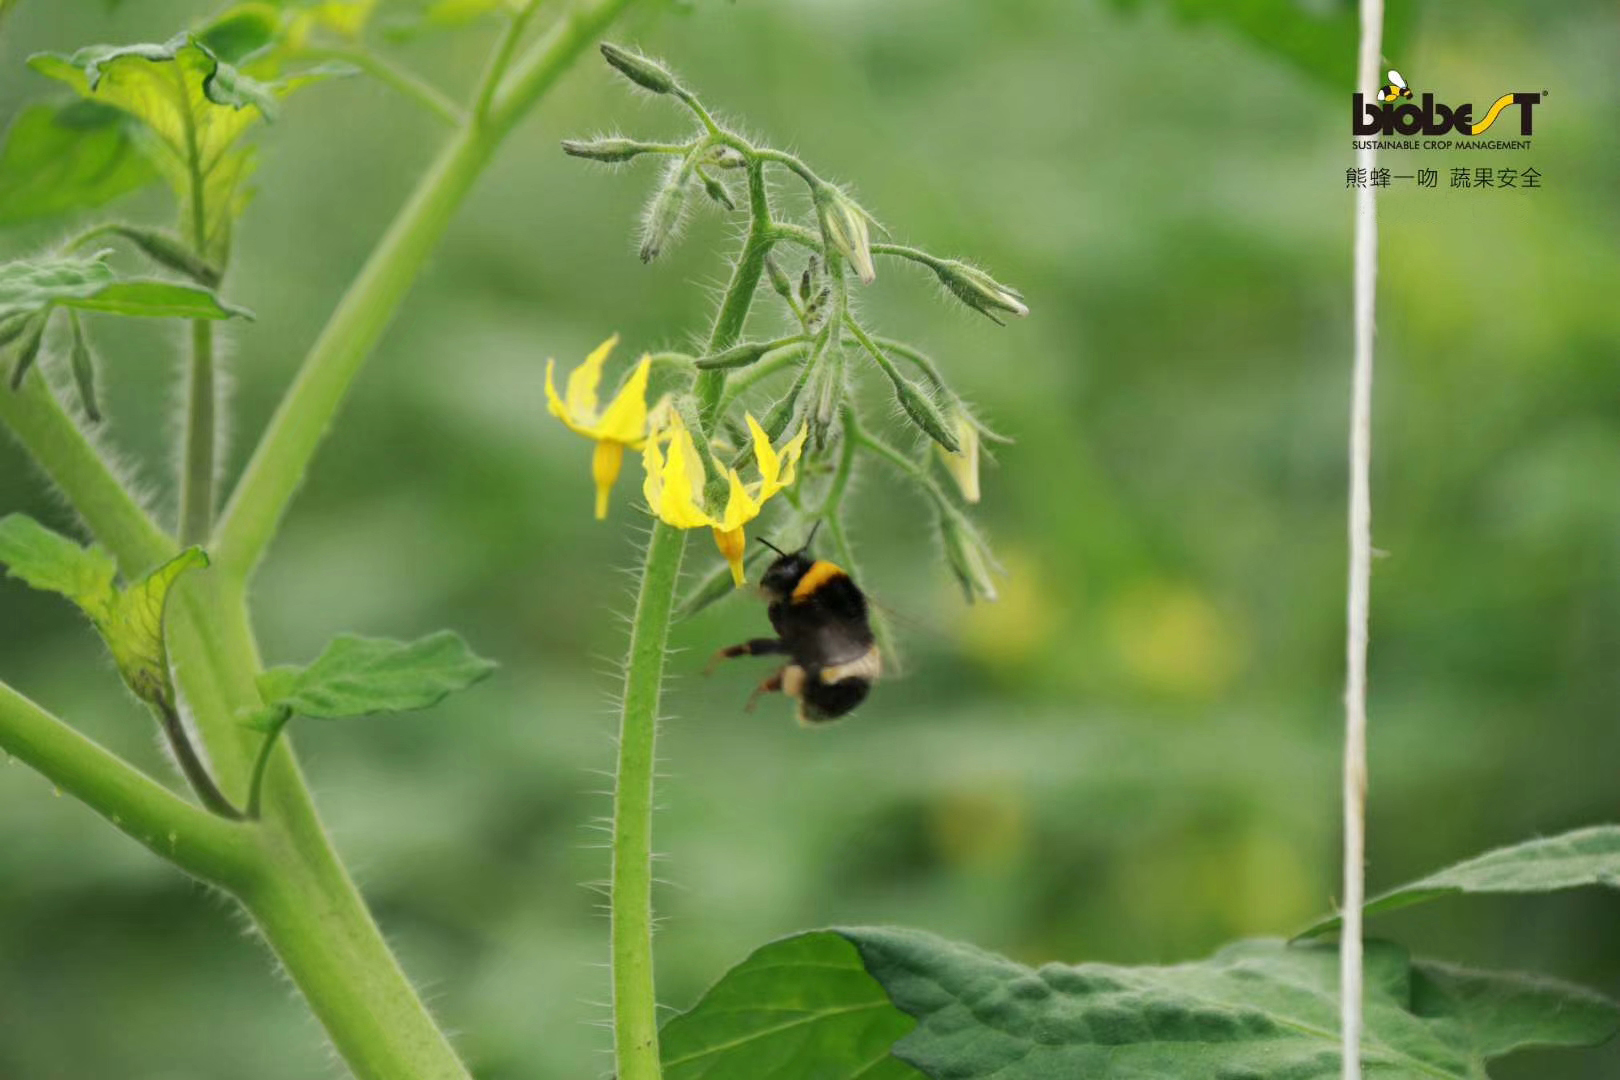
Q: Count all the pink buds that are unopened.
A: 0